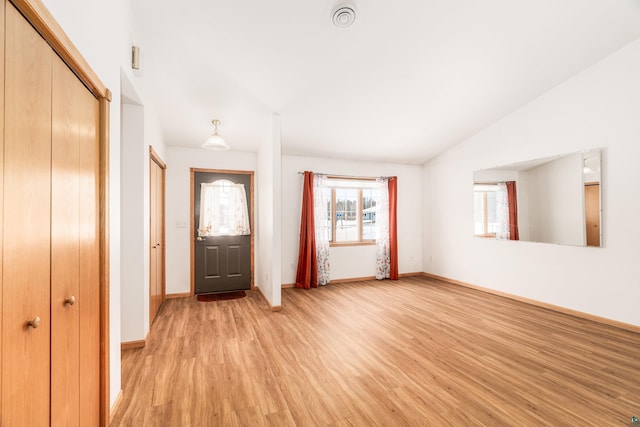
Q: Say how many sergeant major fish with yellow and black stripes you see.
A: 0